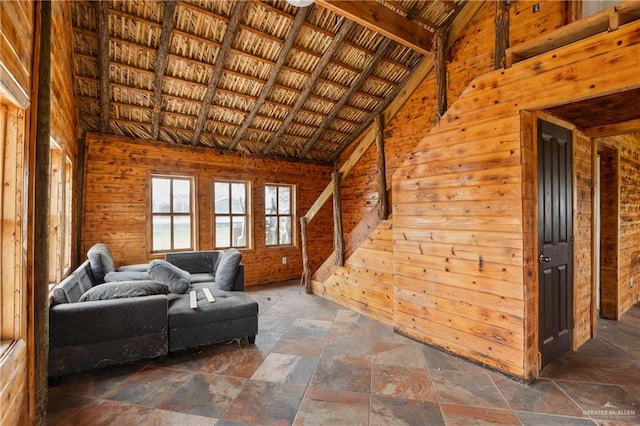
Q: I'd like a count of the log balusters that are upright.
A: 5